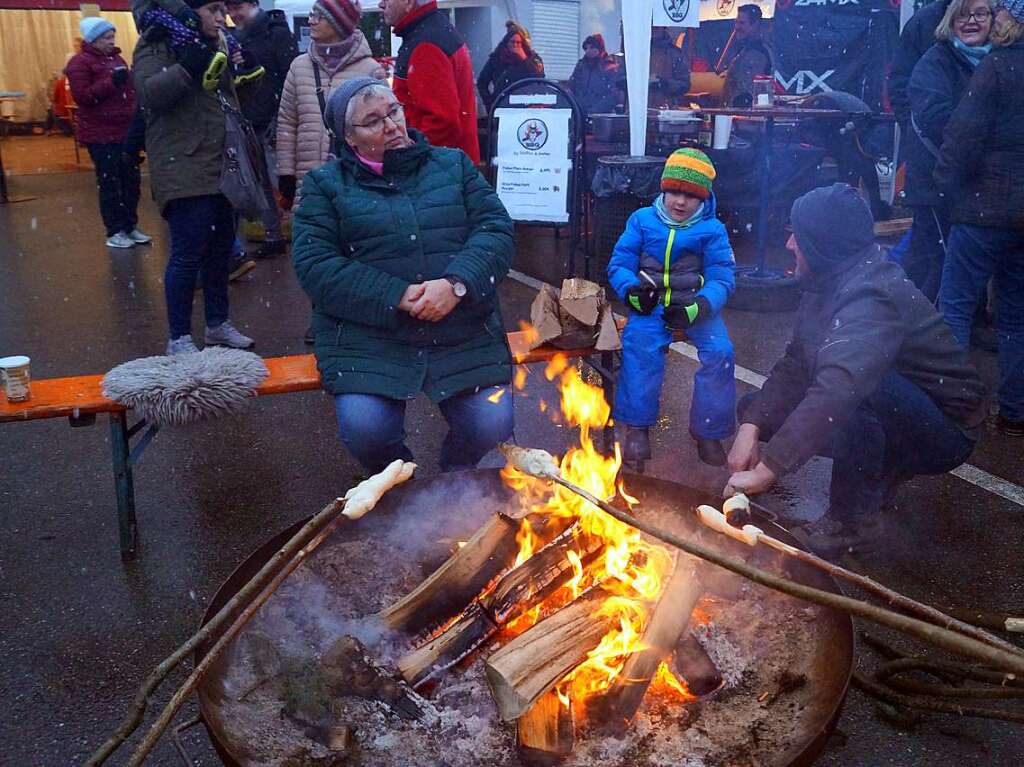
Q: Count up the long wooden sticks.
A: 4